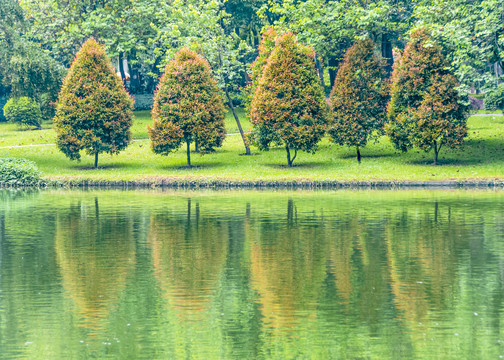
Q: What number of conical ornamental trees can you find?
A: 5